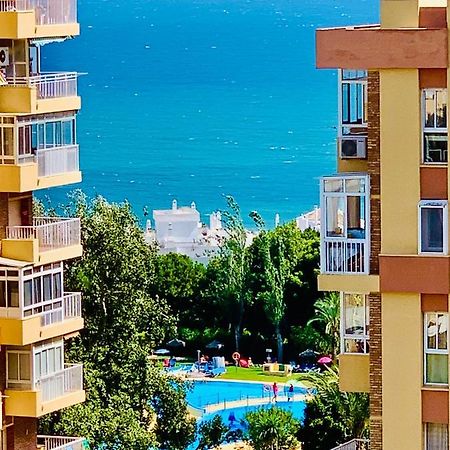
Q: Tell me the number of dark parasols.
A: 3